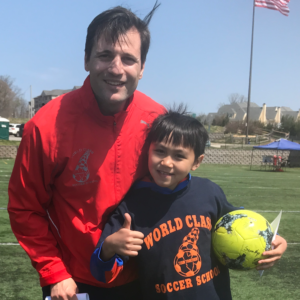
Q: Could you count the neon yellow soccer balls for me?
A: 1